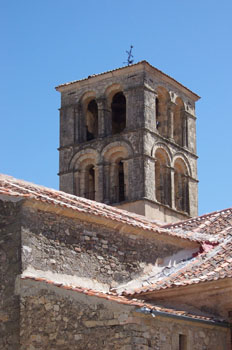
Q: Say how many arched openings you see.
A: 8